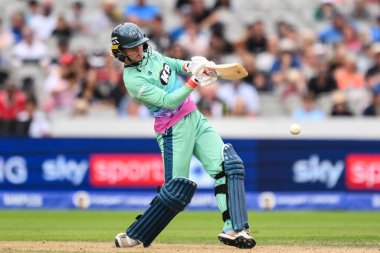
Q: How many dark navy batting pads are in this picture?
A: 2